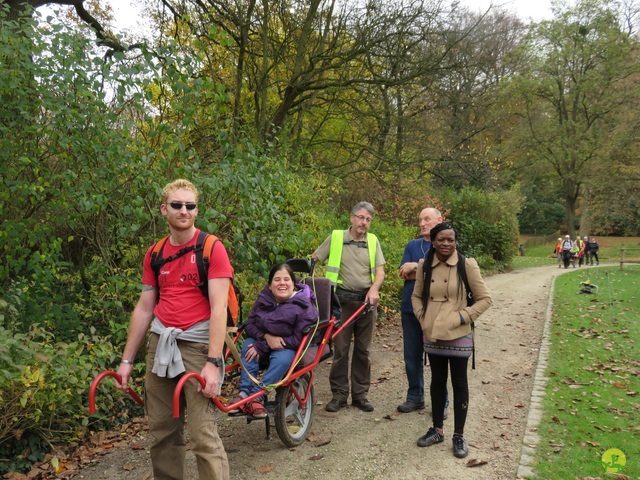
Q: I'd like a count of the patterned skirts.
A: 1